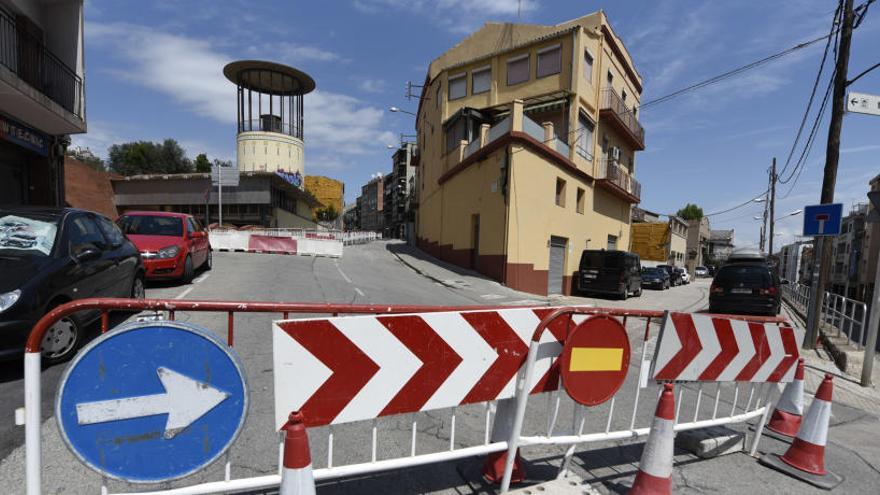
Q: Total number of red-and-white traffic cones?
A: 5